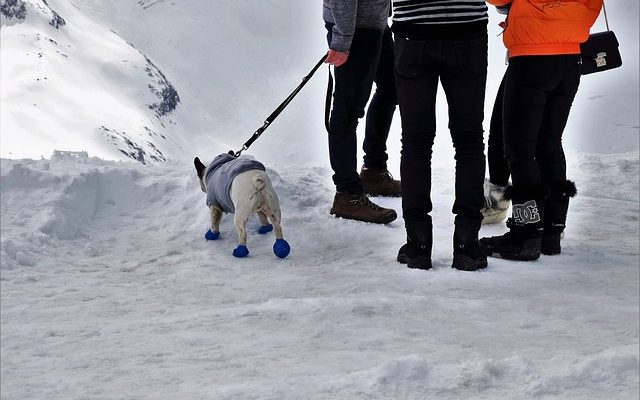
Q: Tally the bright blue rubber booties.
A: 4